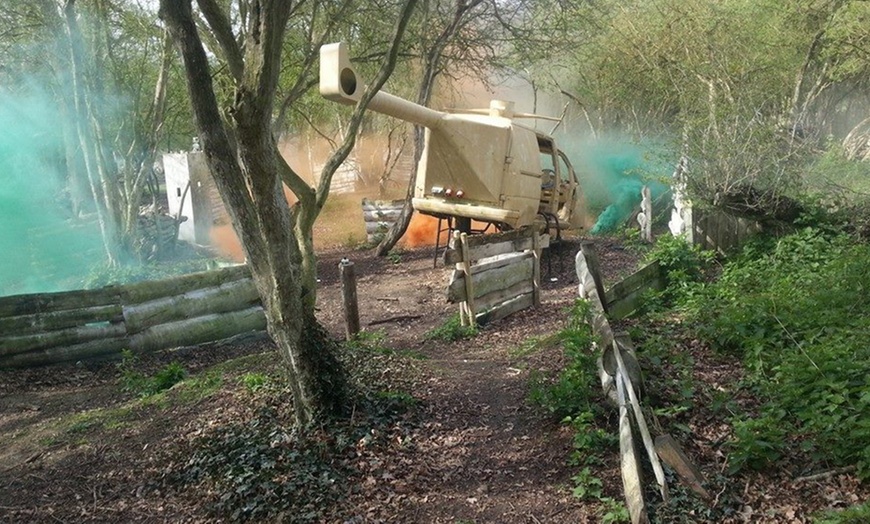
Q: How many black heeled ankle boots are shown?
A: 0